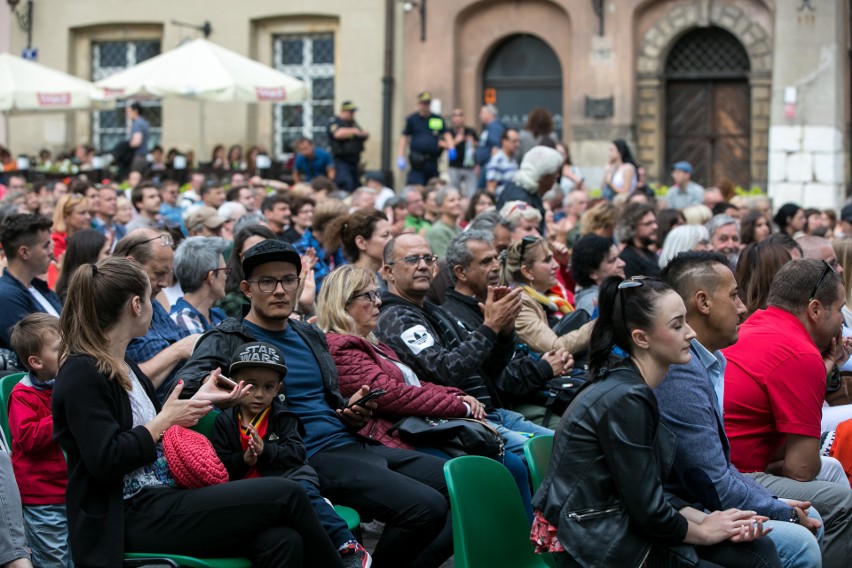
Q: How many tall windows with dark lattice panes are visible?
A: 2